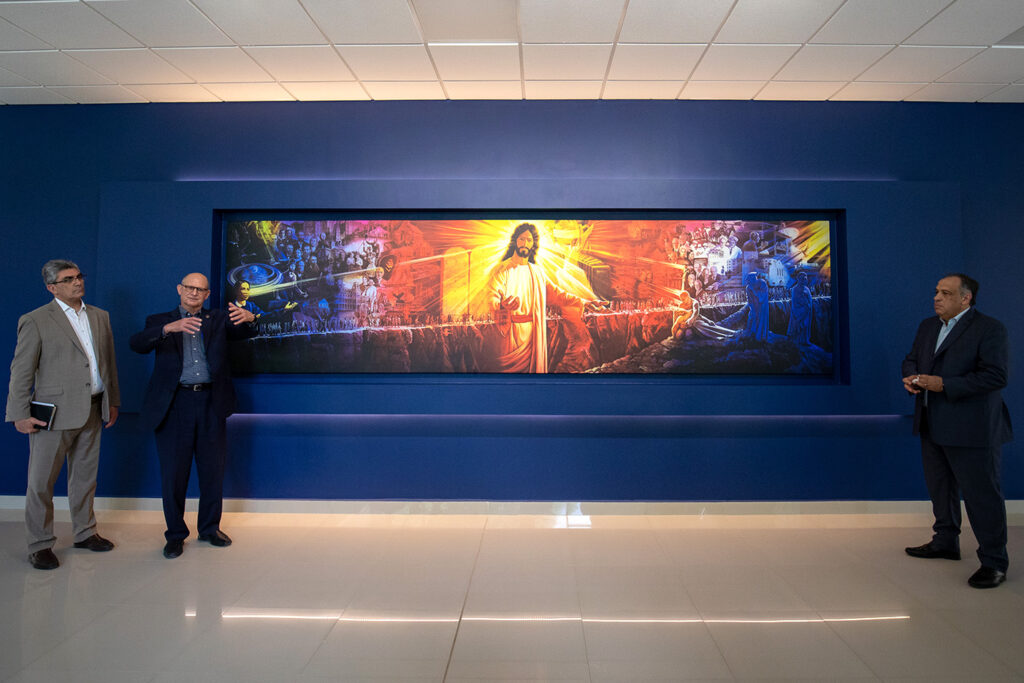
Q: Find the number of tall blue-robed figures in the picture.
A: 2